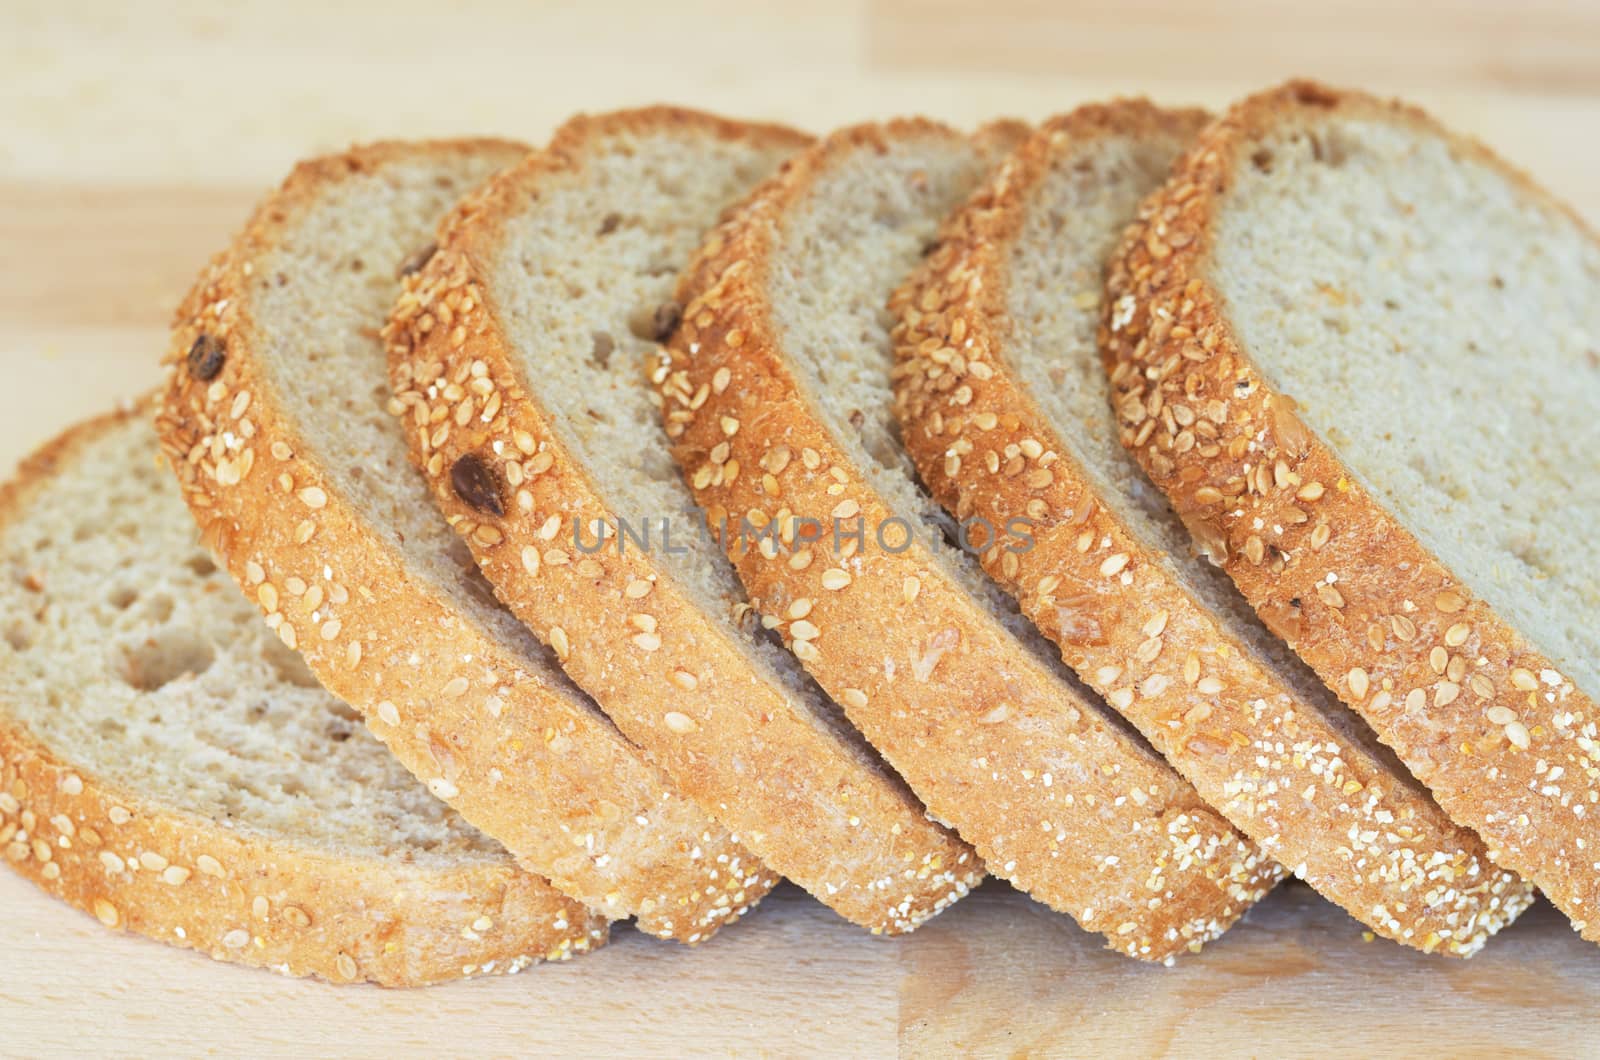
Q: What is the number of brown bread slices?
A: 6